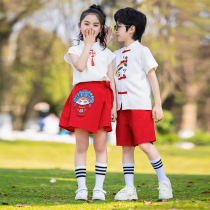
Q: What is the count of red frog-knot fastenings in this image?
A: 4